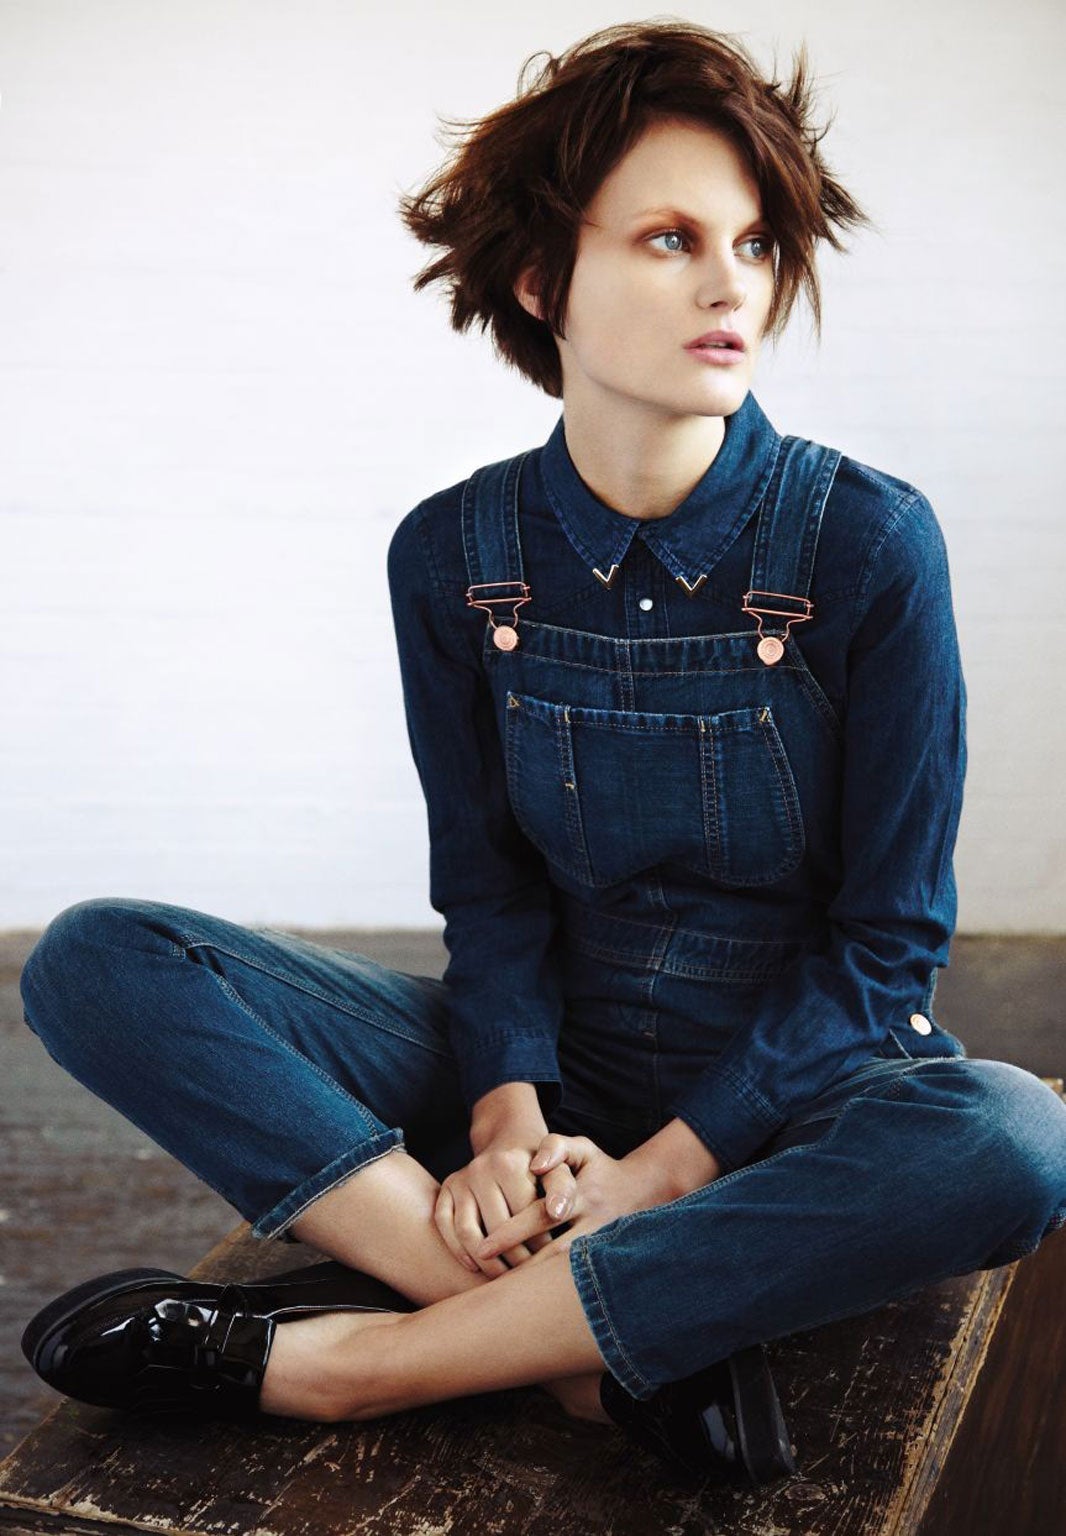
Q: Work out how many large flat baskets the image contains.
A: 0